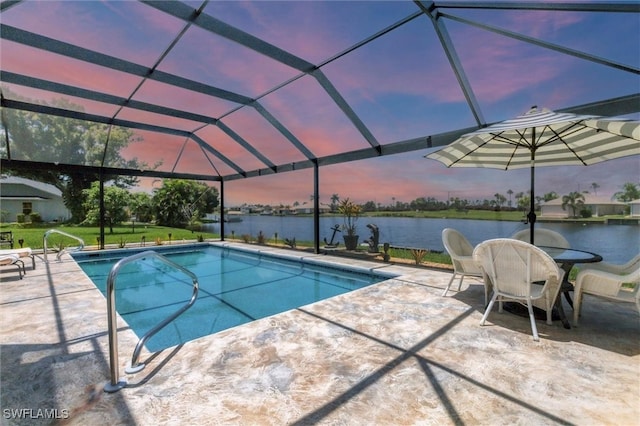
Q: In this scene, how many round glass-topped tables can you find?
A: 1